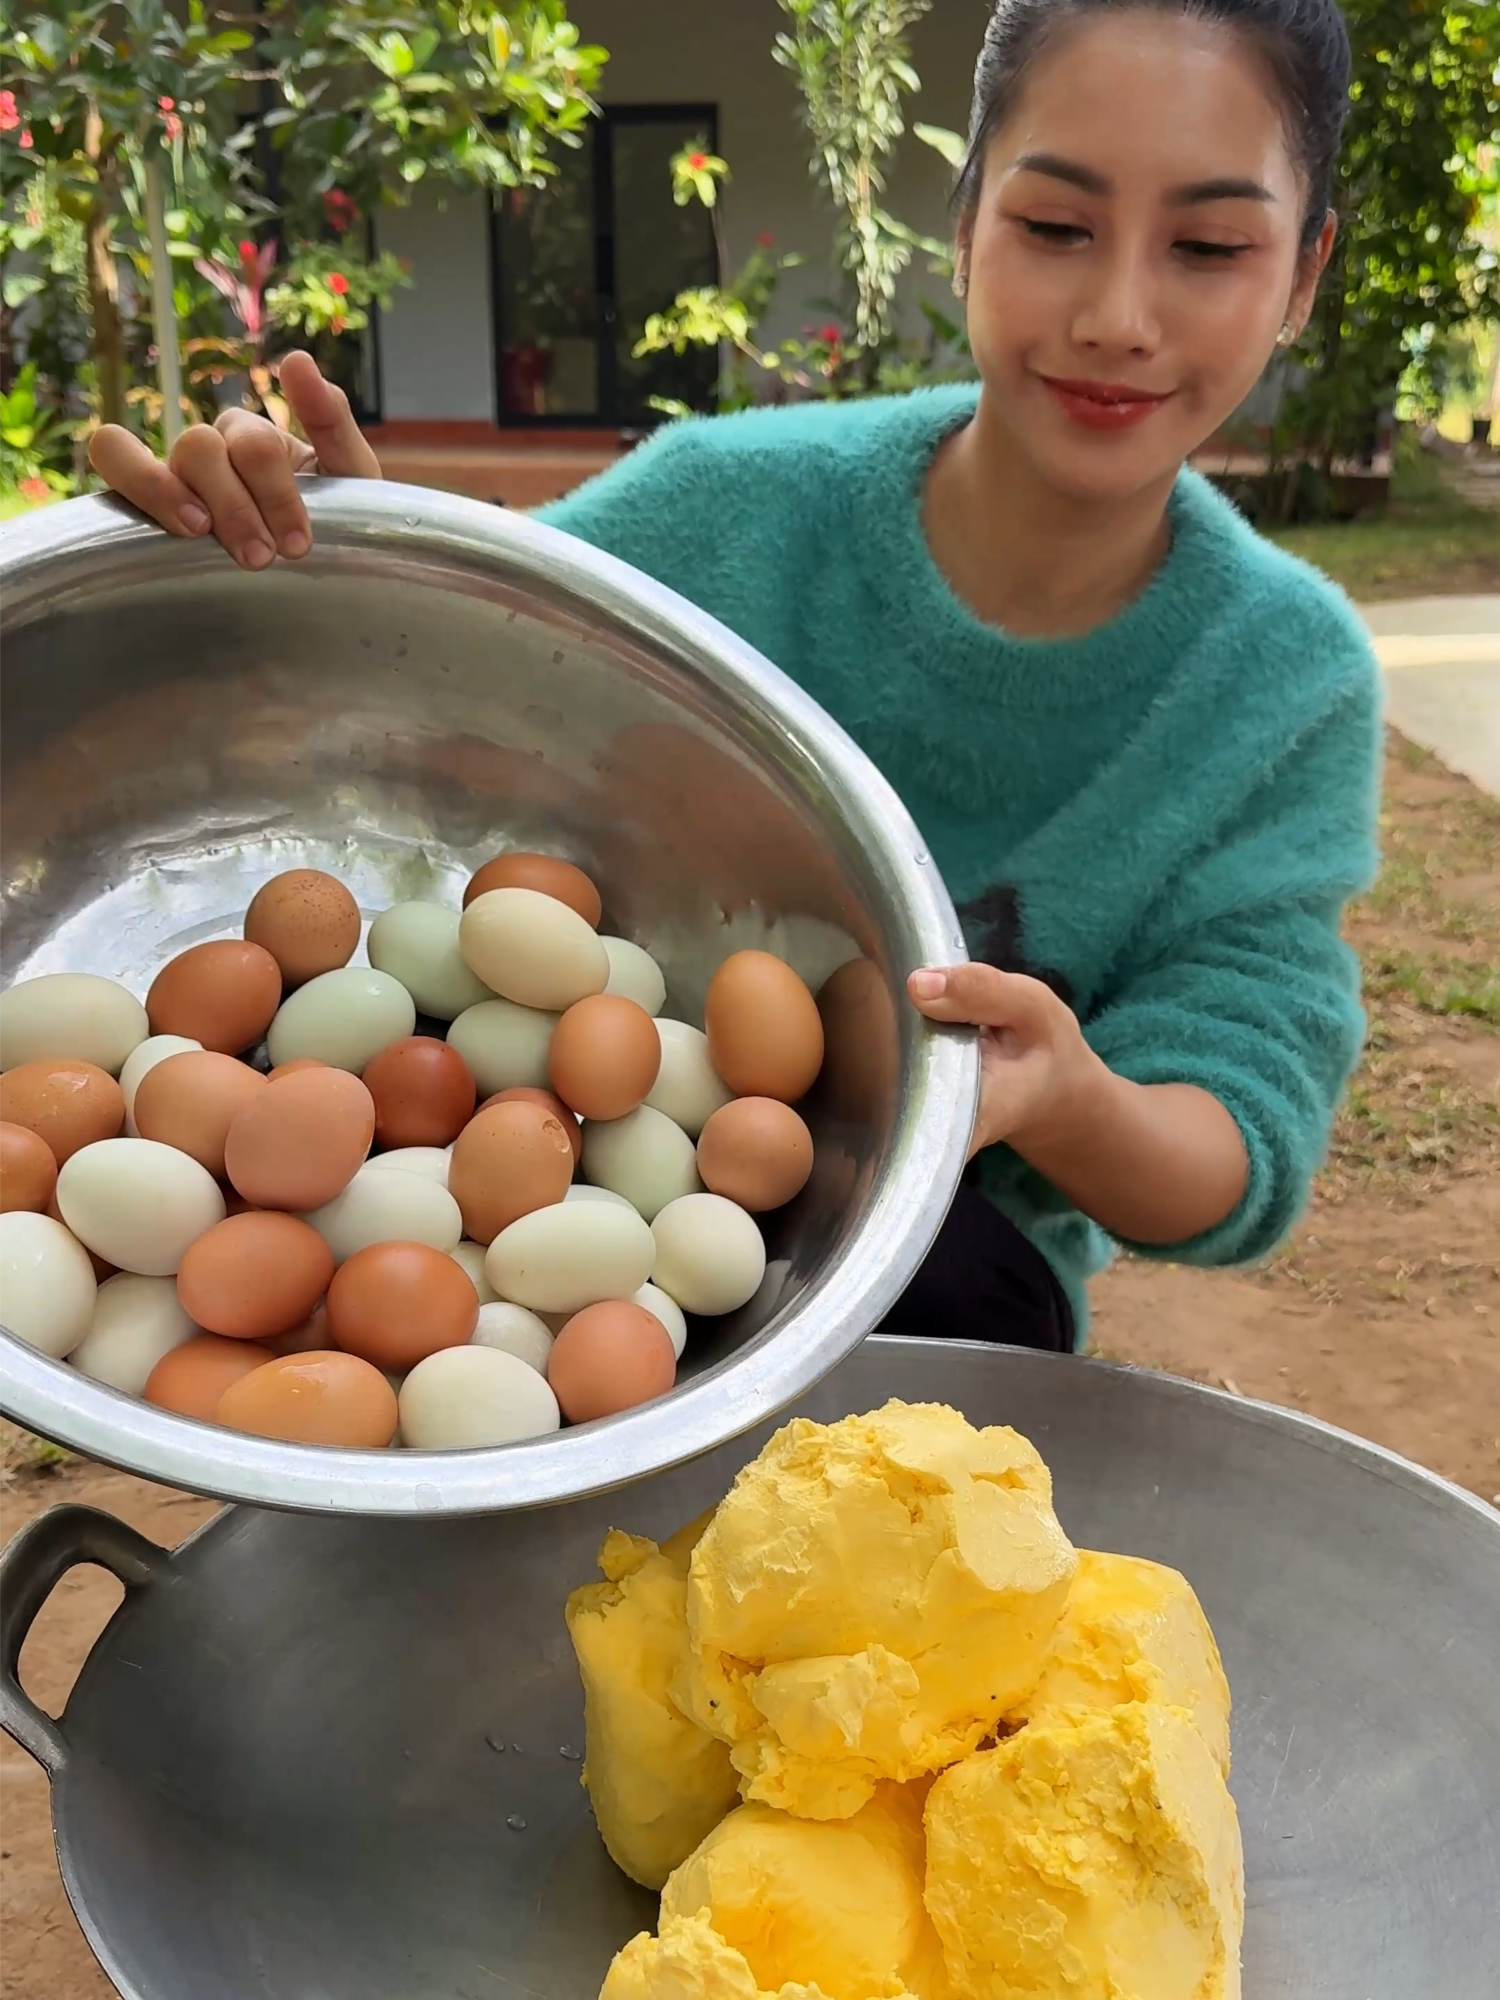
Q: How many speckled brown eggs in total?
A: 1